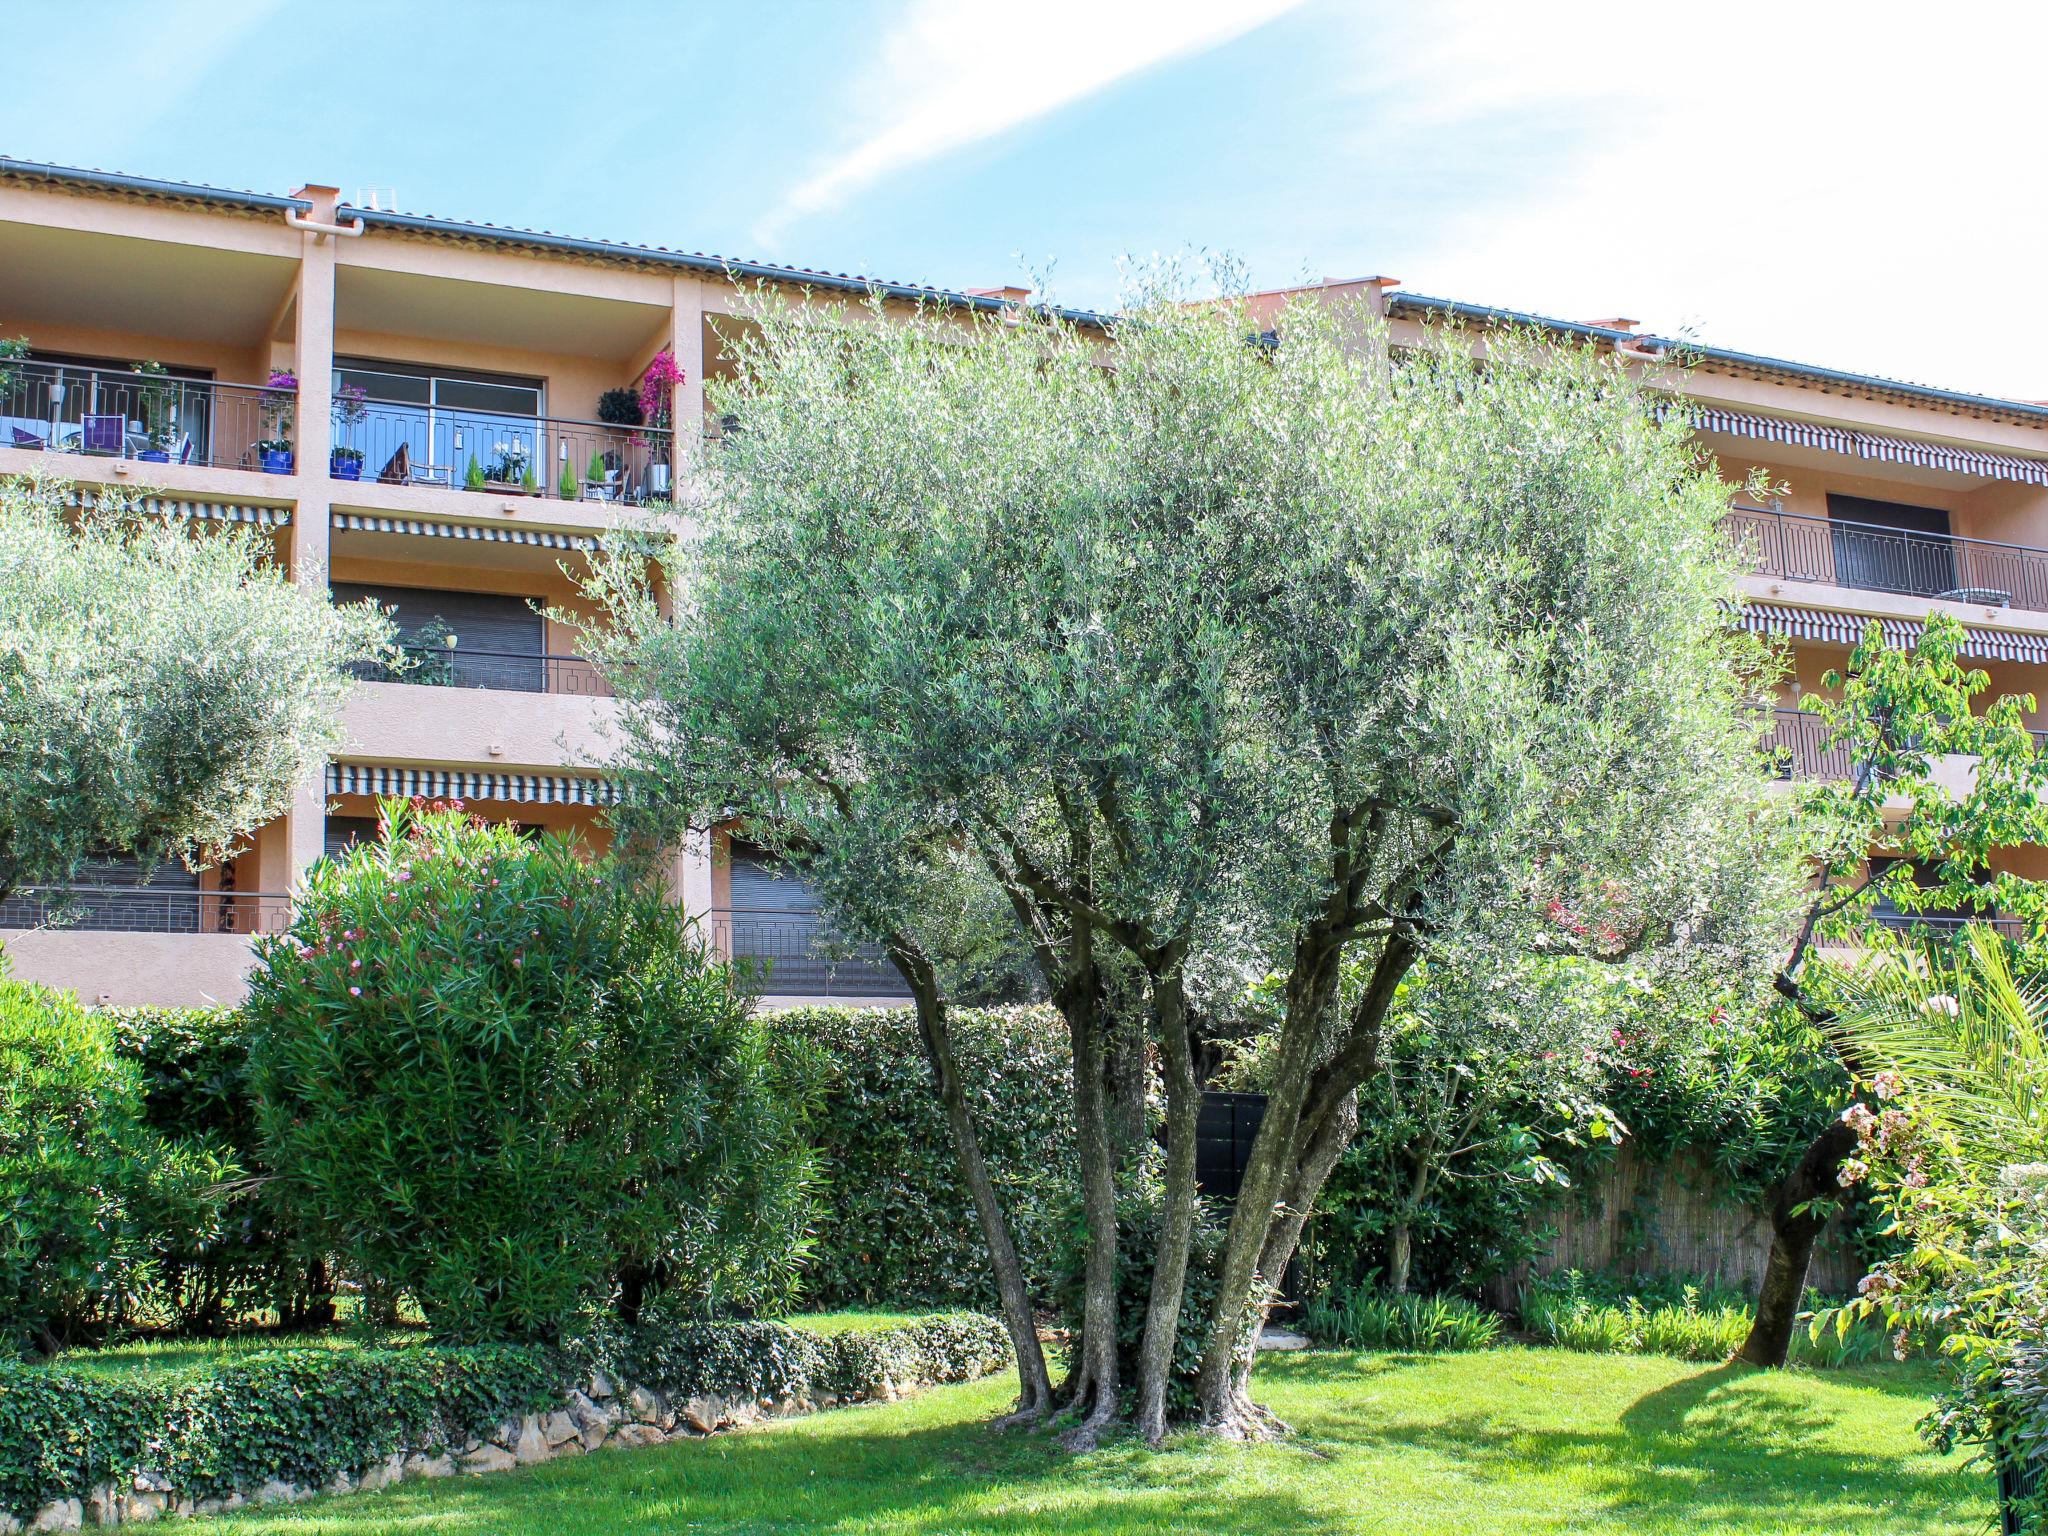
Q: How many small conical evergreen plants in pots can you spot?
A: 4